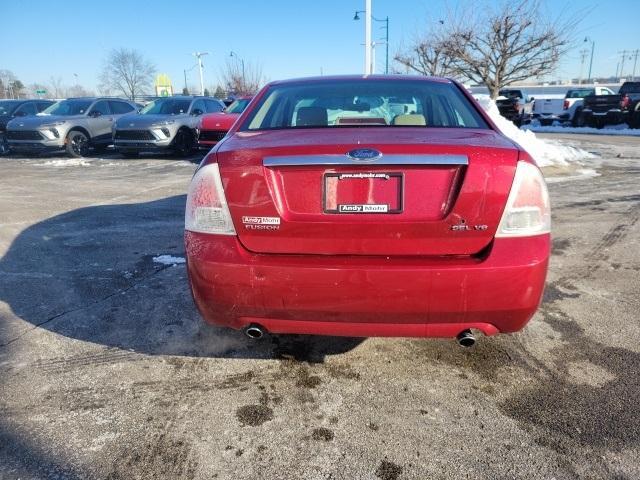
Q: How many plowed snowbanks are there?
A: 1